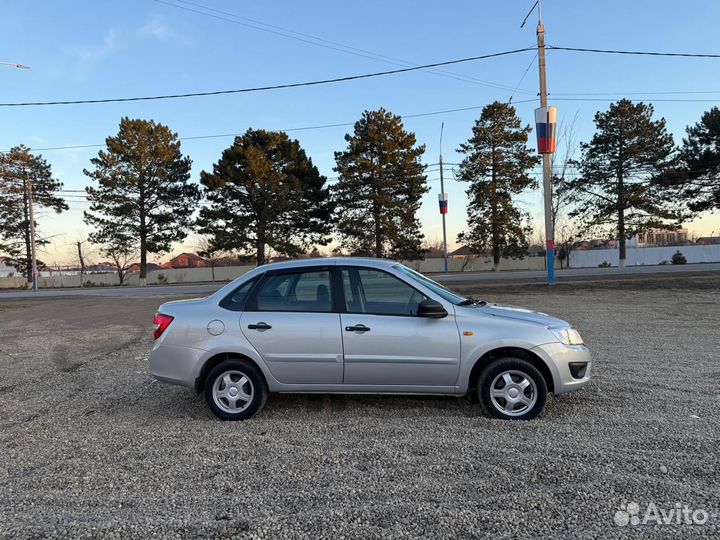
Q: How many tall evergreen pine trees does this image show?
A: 7